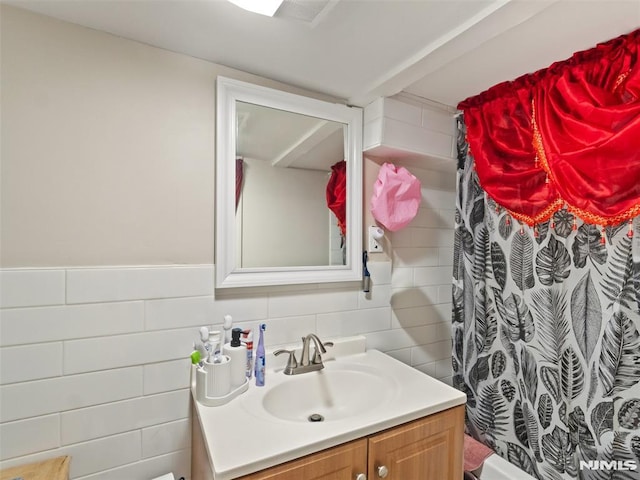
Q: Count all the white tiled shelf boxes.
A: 1